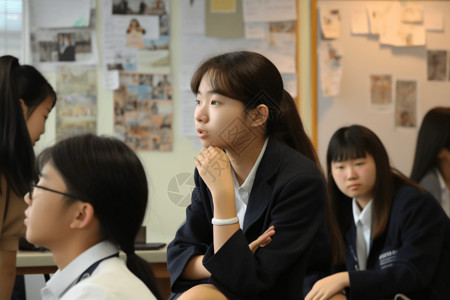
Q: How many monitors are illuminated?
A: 0